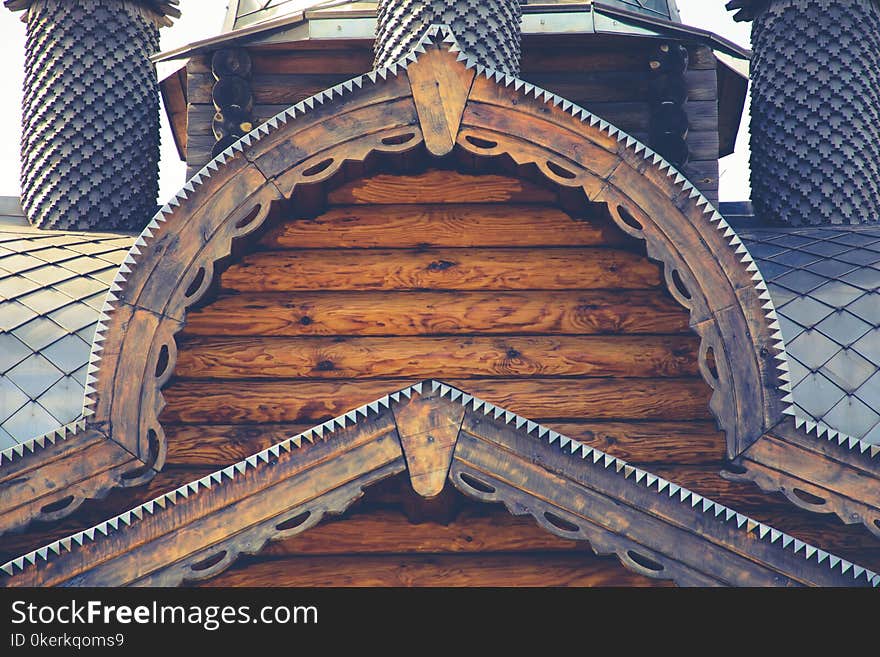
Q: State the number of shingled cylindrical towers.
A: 3